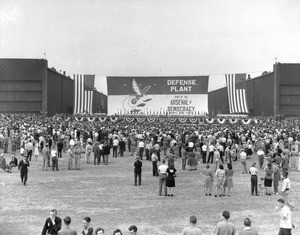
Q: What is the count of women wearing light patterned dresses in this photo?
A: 1